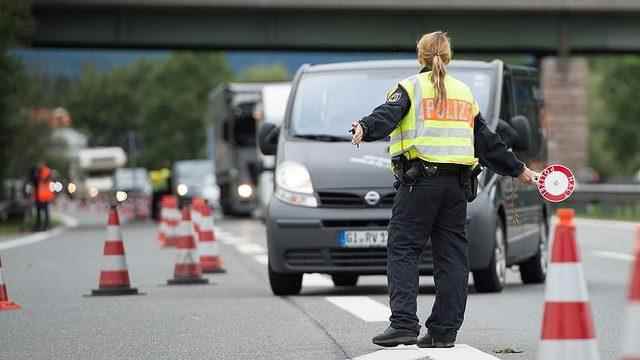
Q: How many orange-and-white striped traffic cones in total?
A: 8